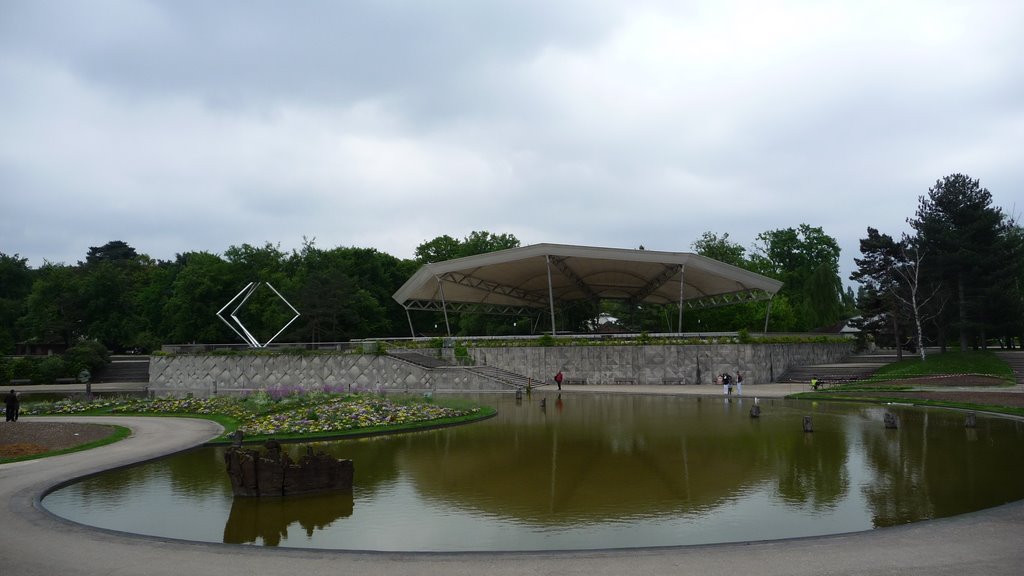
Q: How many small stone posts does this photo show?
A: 6